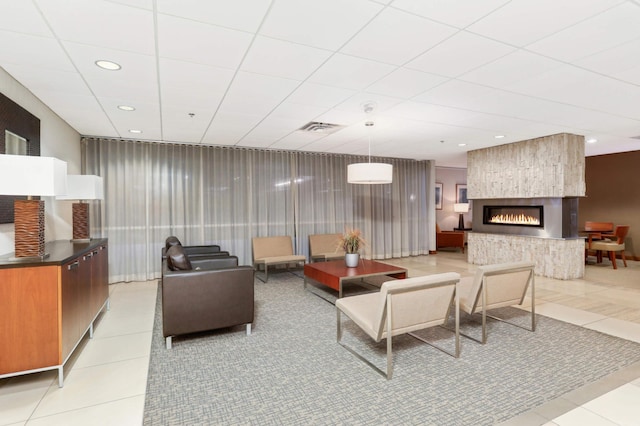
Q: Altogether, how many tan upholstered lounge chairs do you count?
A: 4